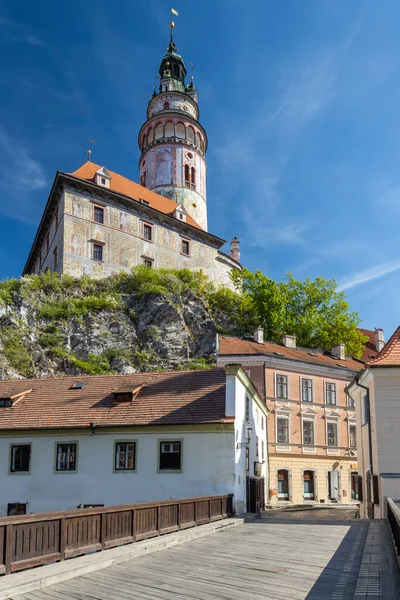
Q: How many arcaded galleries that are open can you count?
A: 1